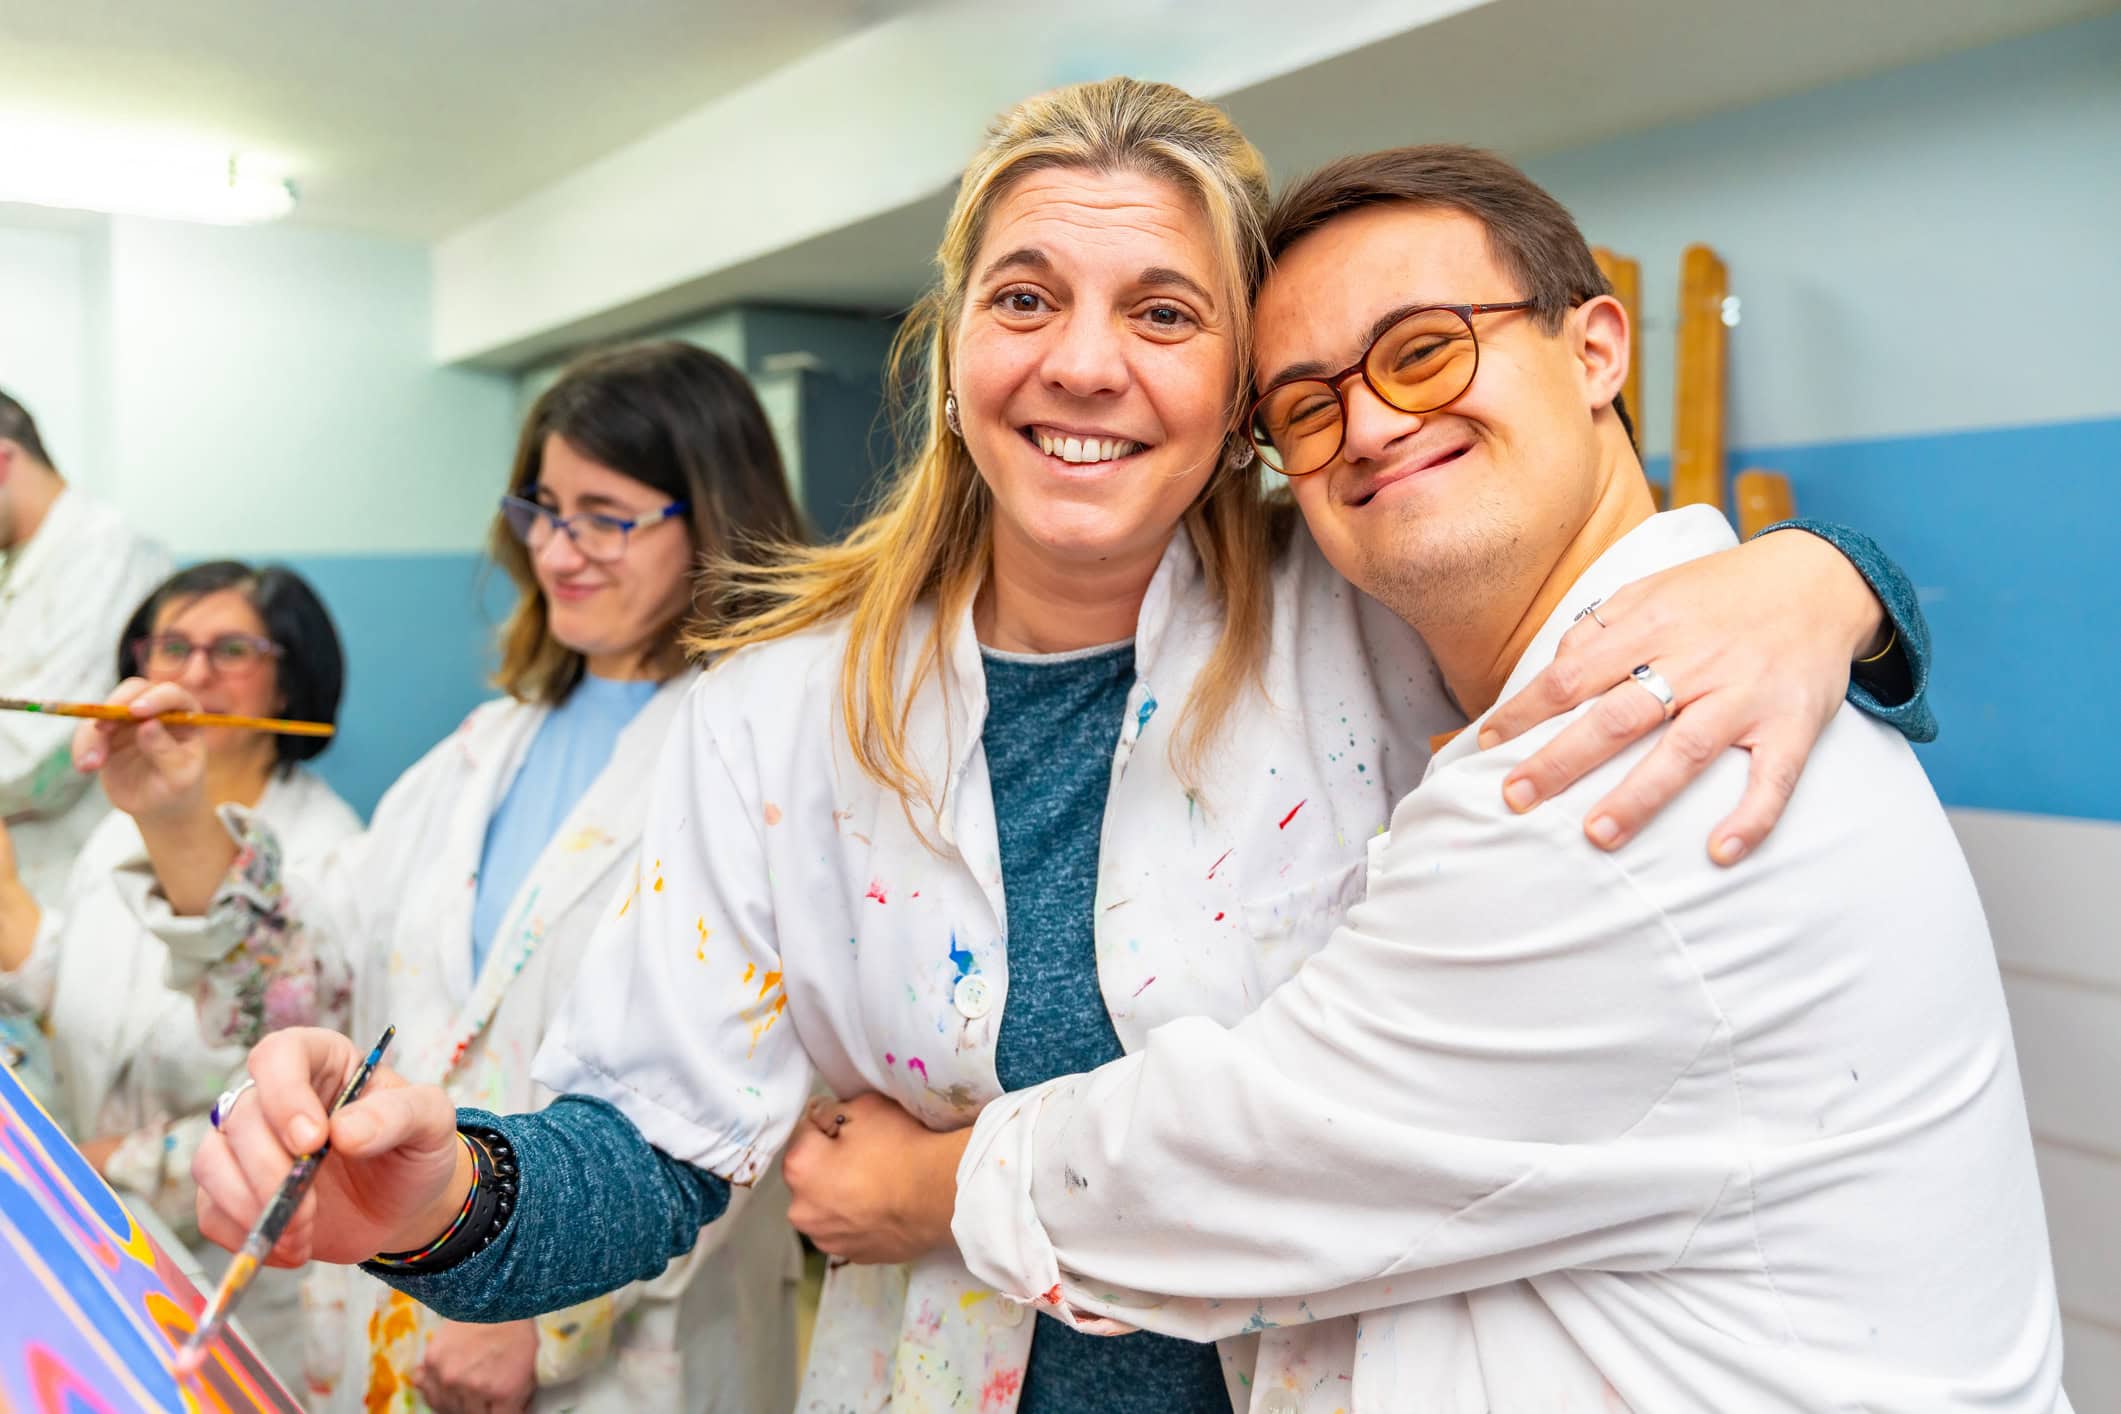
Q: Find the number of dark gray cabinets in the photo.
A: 1